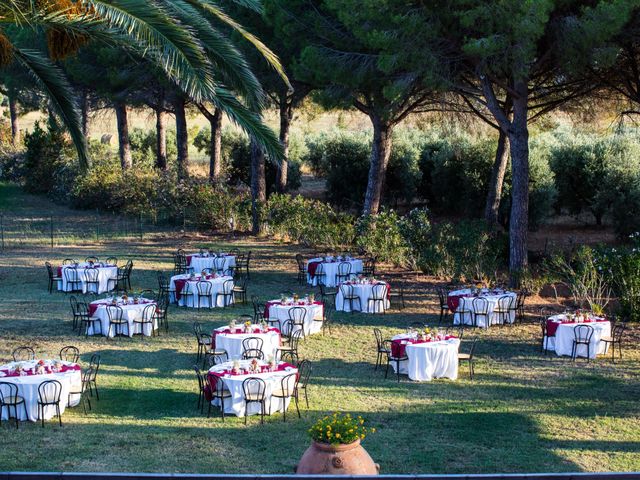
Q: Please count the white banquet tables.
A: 13